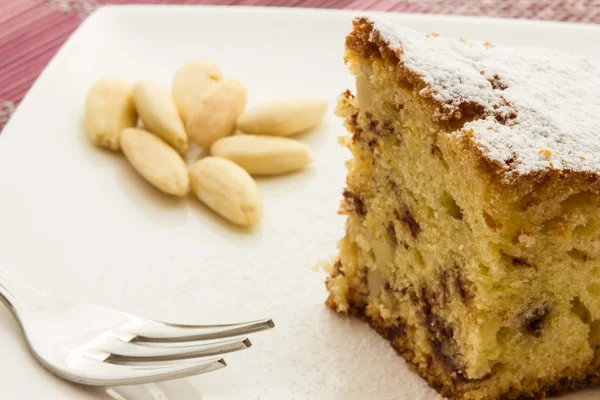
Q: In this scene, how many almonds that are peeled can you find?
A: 8